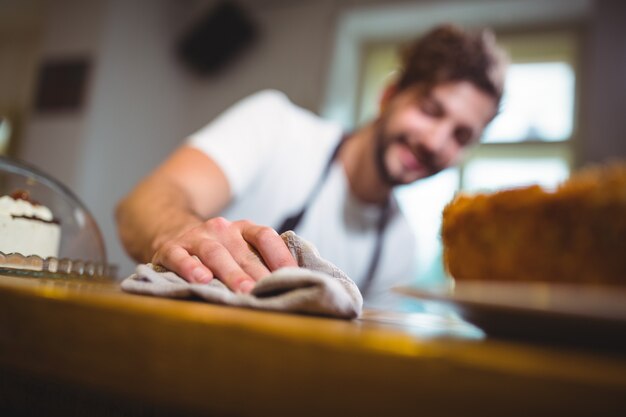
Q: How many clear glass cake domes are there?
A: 1